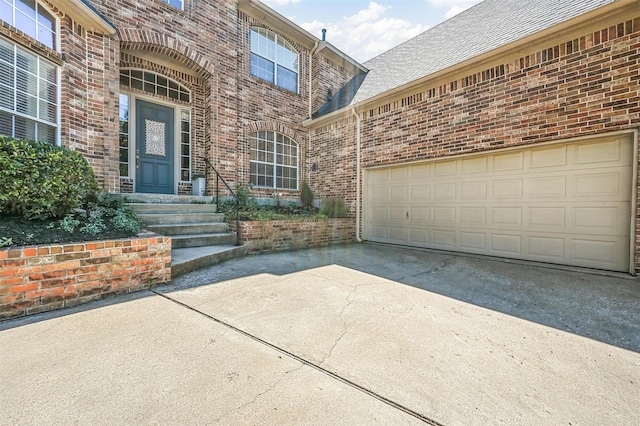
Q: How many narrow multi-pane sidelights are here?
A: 2